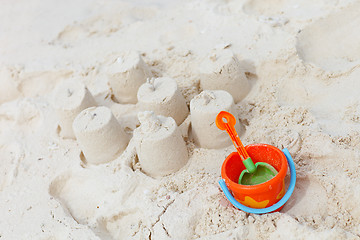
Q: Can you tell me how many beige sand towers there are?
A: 7